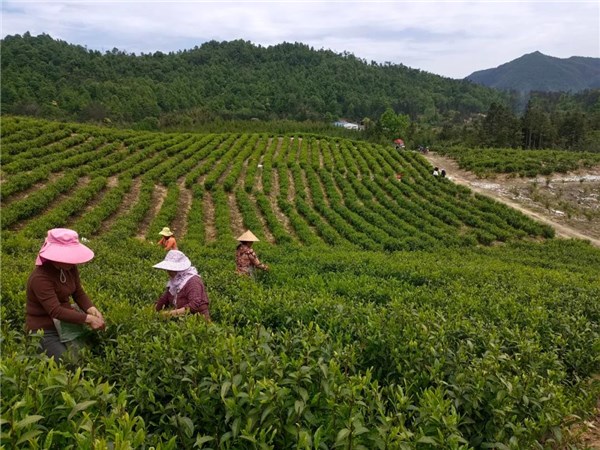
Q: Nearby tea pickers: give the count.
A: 4